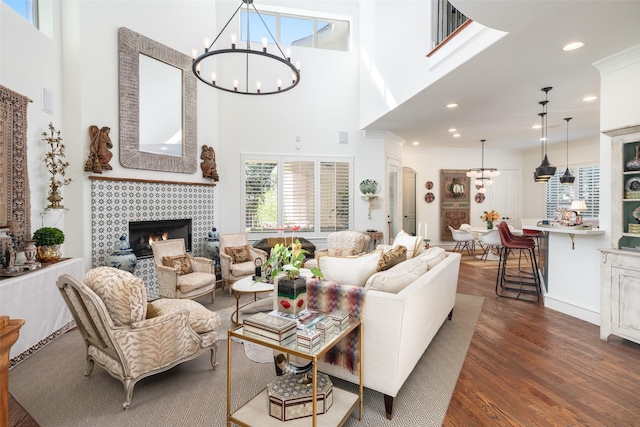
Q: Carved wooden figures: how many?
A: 2